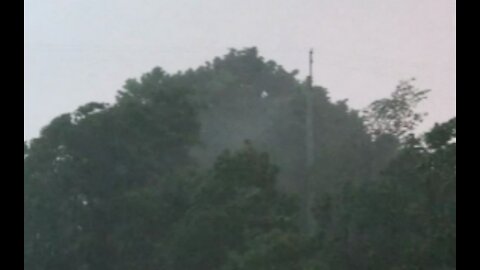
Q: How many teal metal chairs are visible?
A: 0